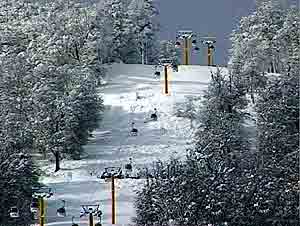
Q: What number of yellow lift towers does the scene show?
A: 6